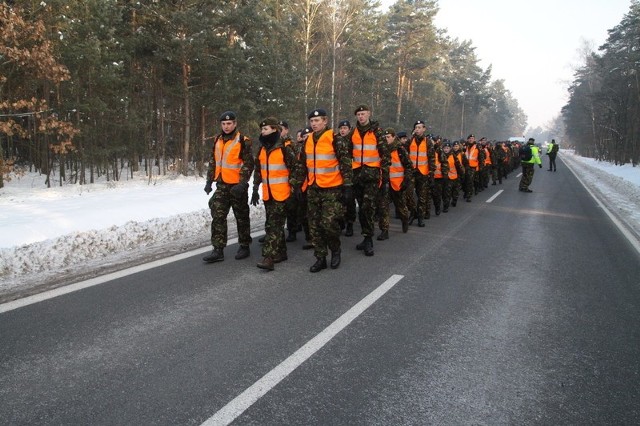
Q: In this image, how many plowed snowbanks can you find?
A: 2